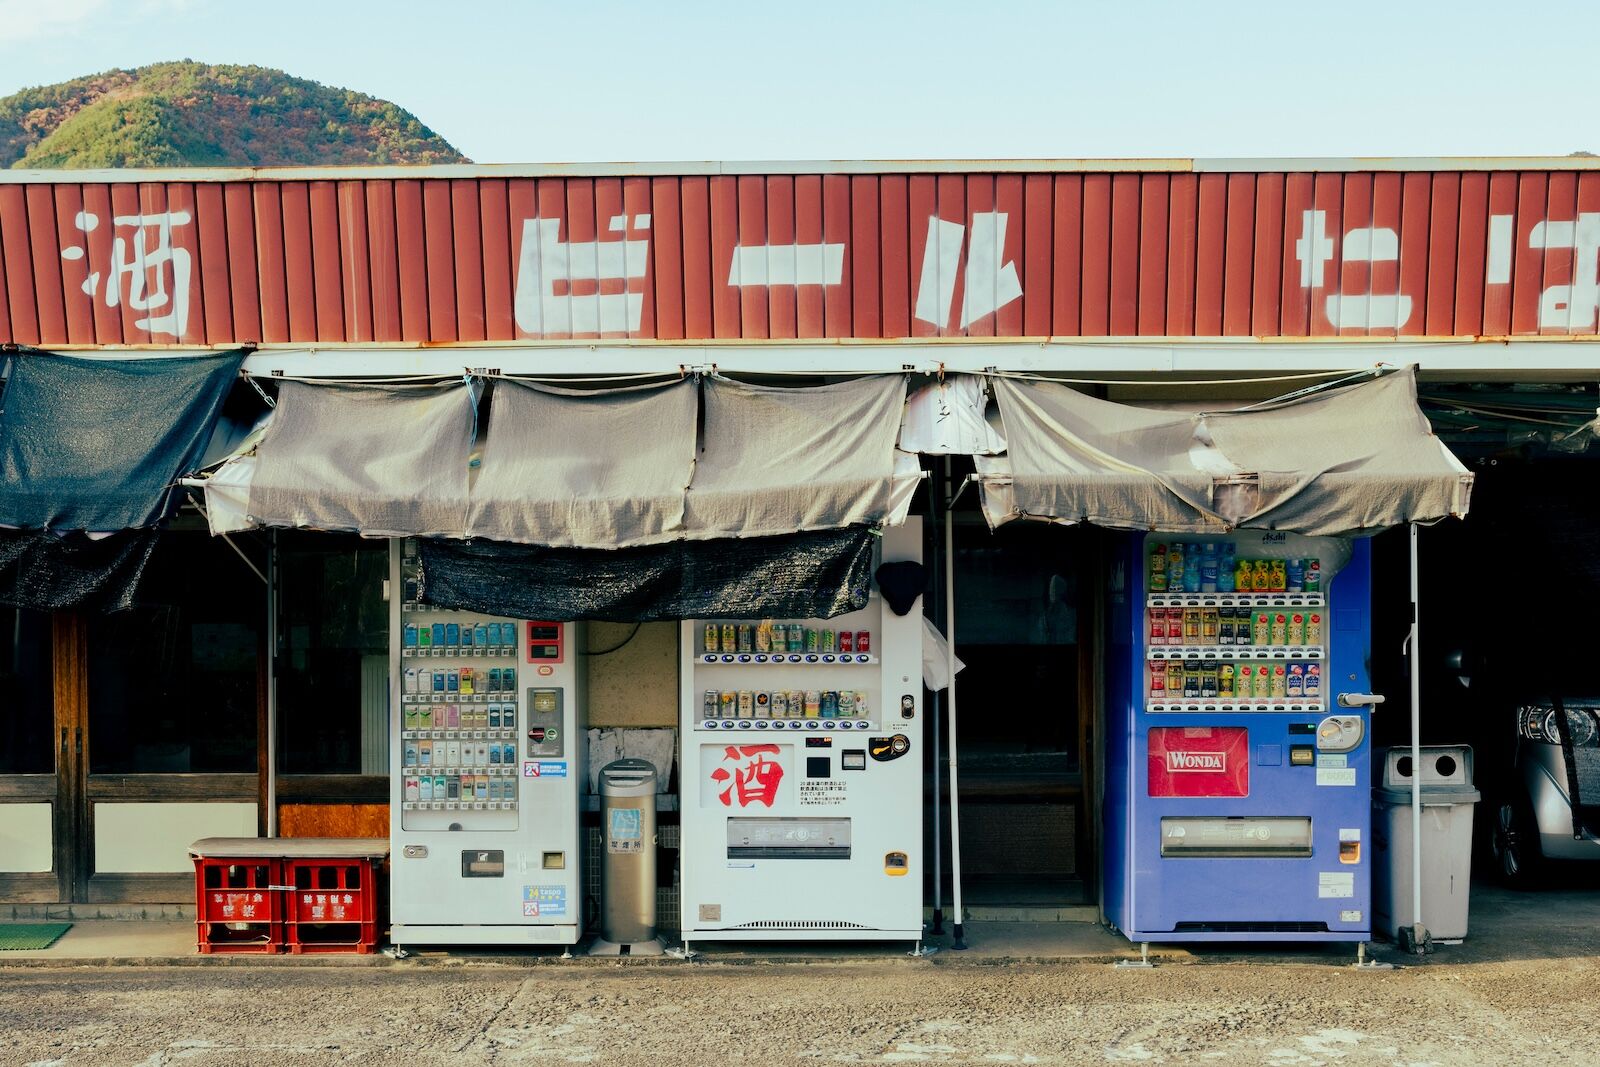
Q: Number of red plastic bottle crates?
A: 2